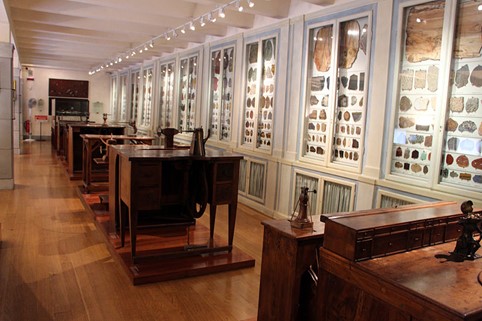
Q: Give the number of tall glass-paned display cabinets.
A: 10